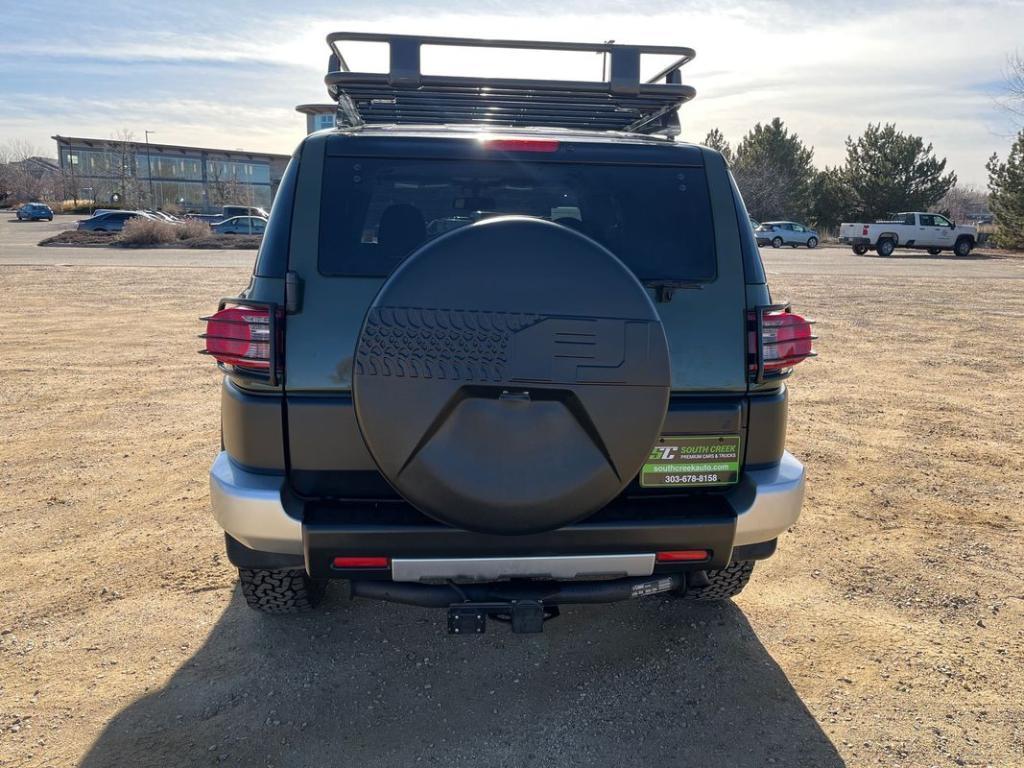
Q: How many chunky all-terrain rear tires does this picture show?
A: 2